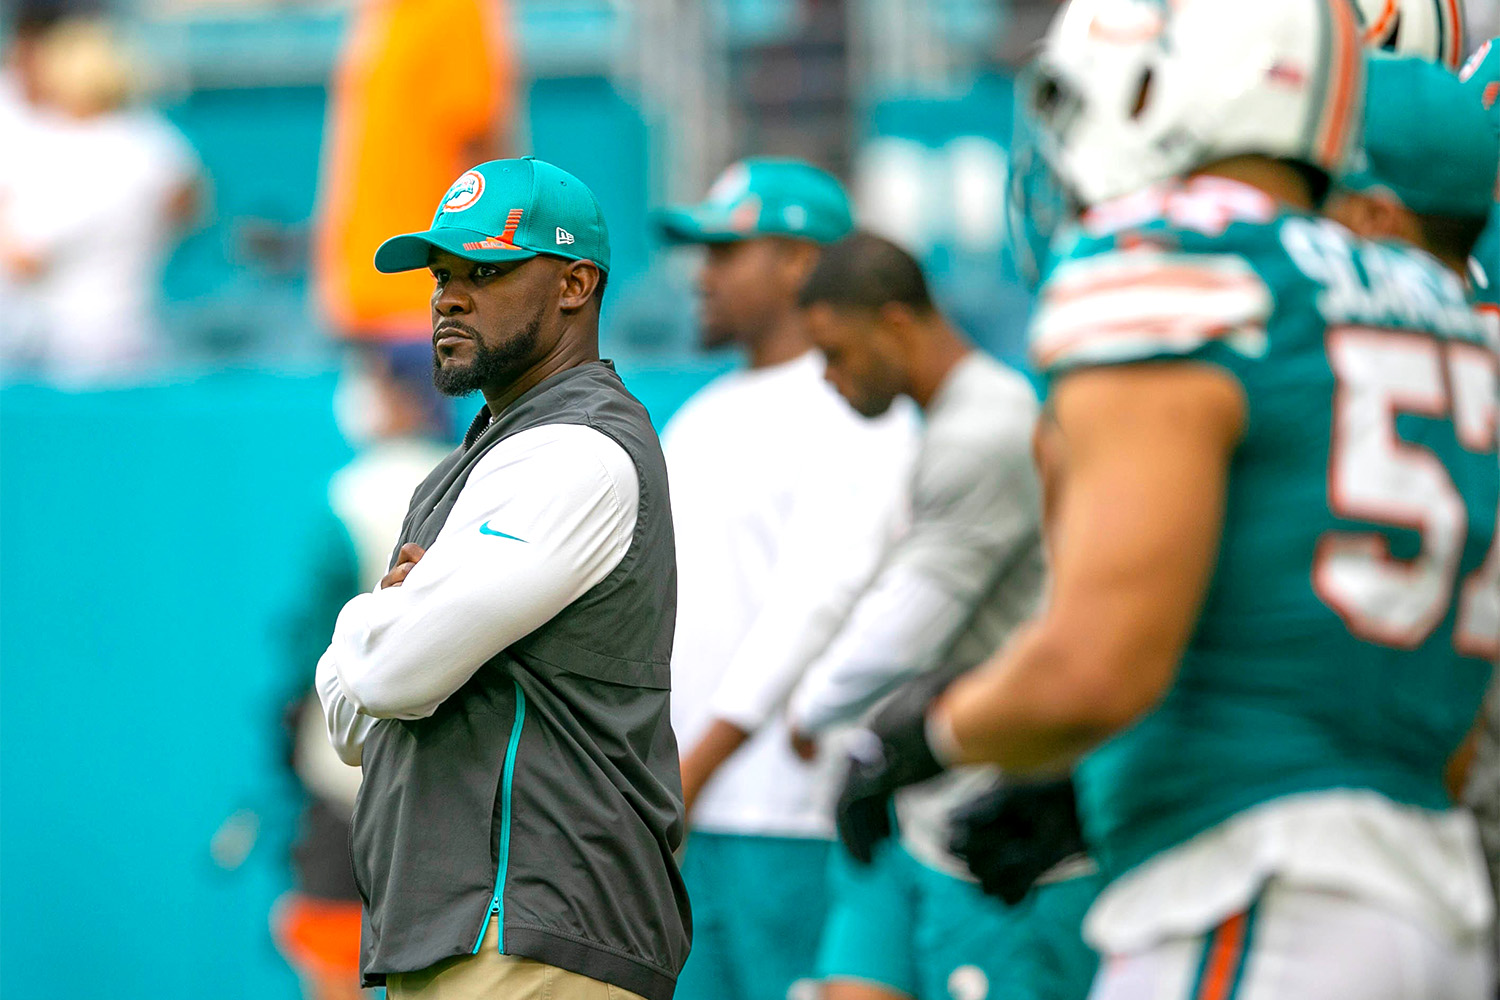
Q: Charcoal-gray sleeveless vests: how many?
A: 1